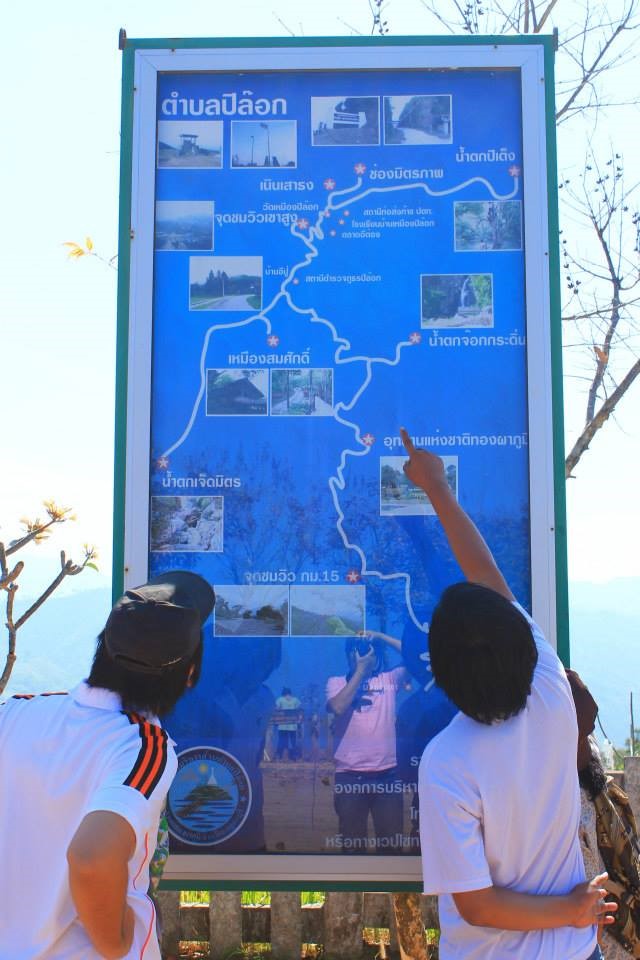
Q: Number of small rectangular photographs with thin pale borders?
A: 14